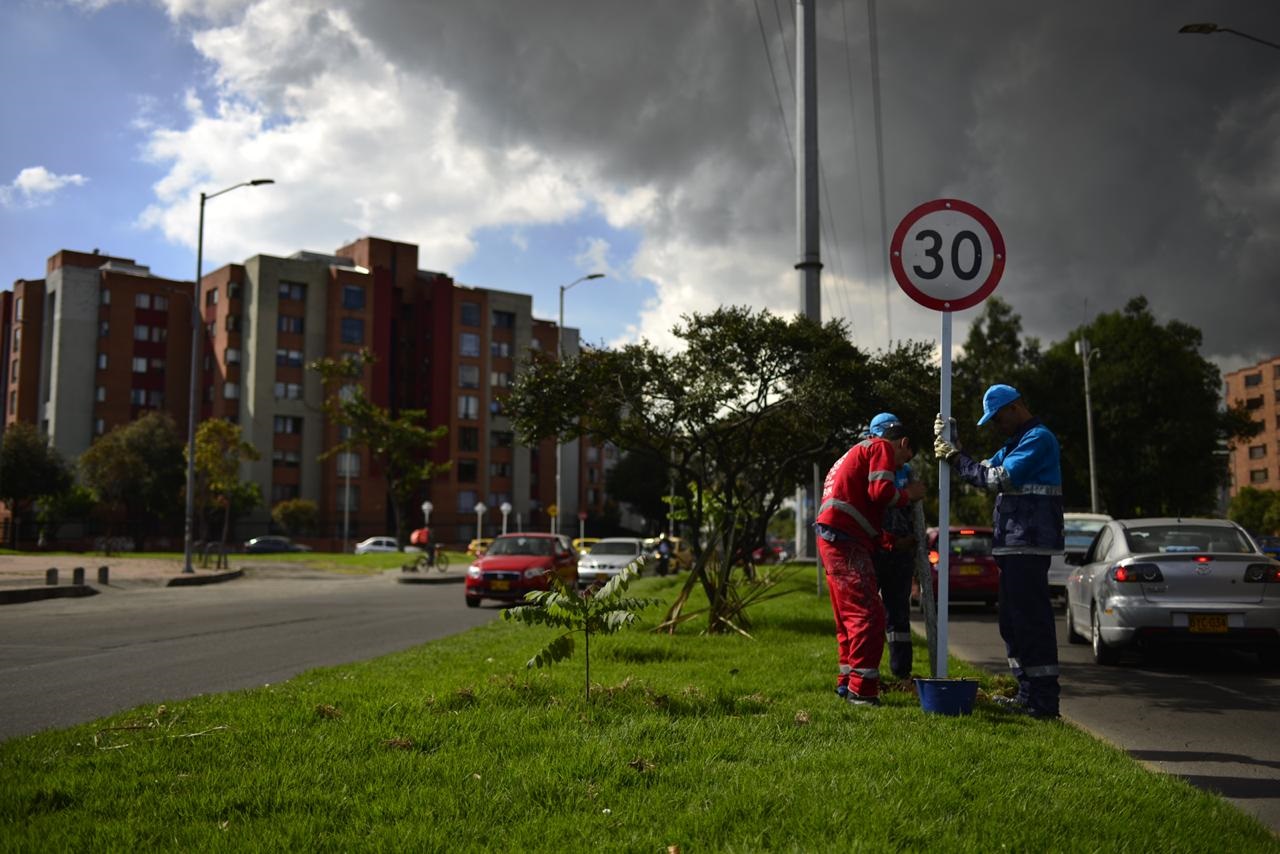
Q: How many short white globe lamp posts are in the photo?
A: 3